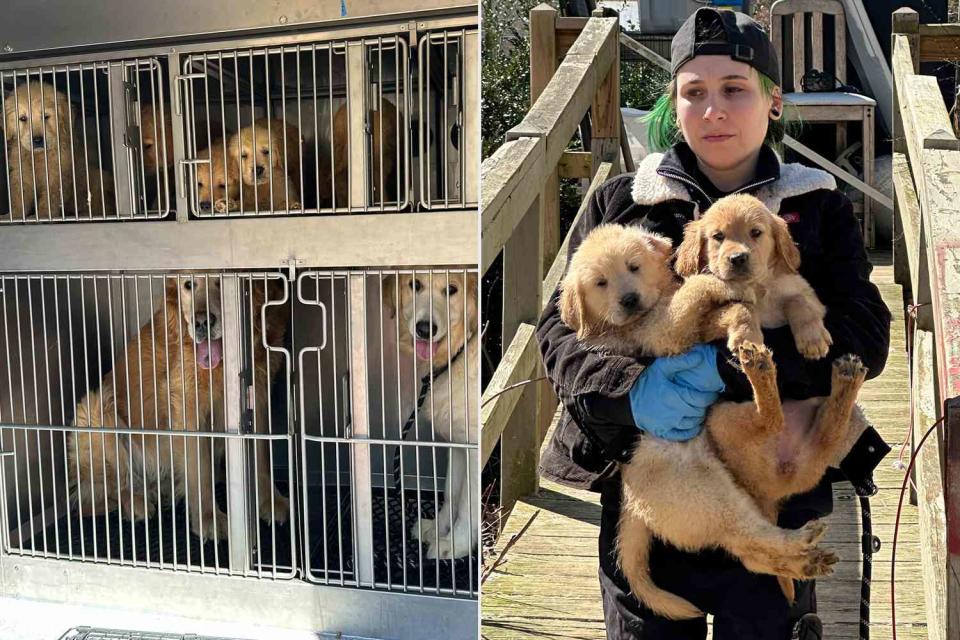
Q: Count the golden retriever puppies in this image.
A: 7